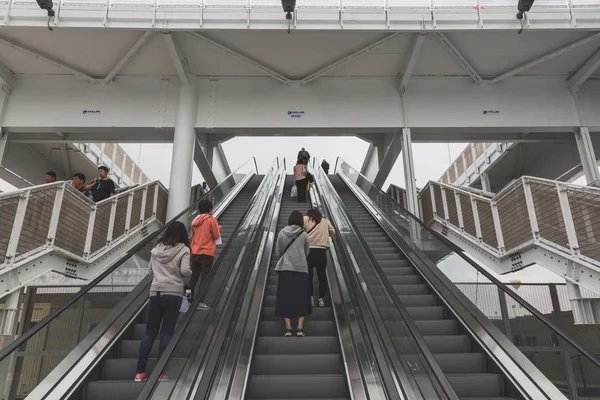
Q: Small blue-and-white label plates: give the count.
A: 3